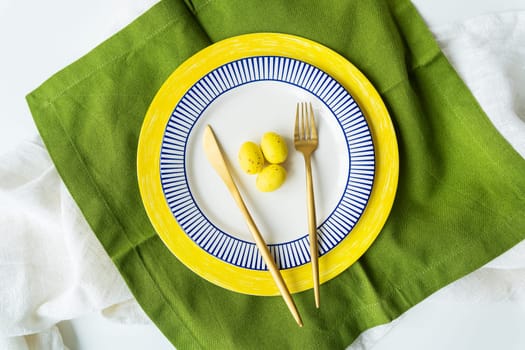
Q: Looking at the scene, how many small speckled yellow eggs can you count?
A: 3